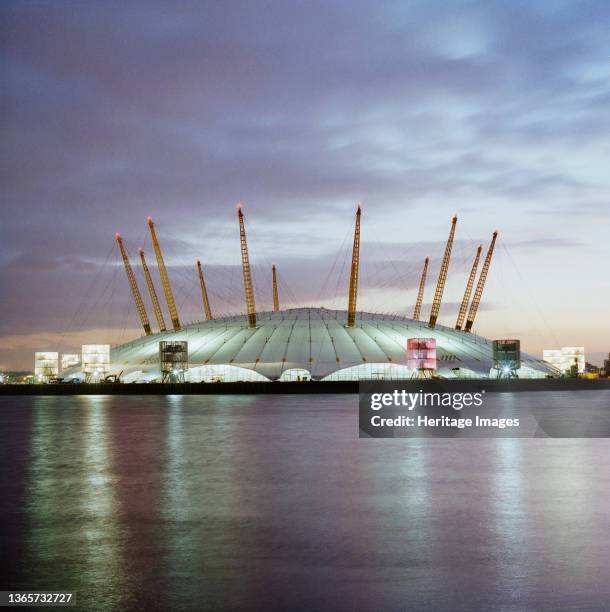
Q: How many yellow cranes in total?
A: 11